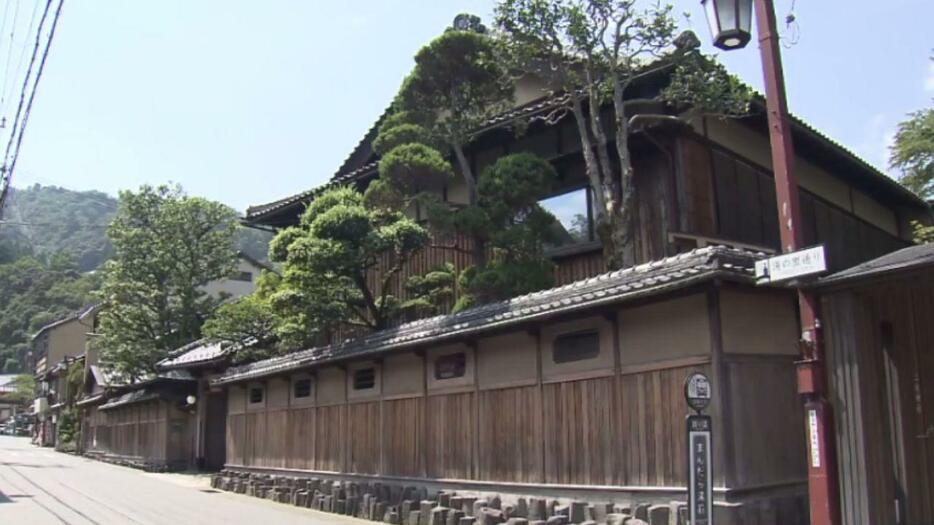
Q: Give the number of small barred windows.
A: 5